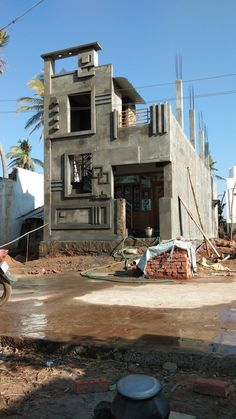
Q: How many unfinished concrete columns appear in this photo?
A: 4